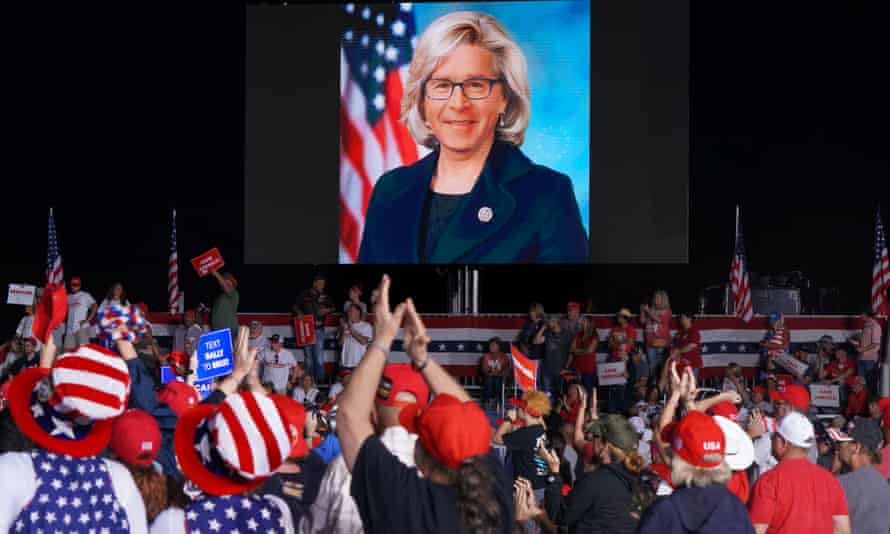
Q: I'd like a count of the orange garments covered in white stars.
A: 0